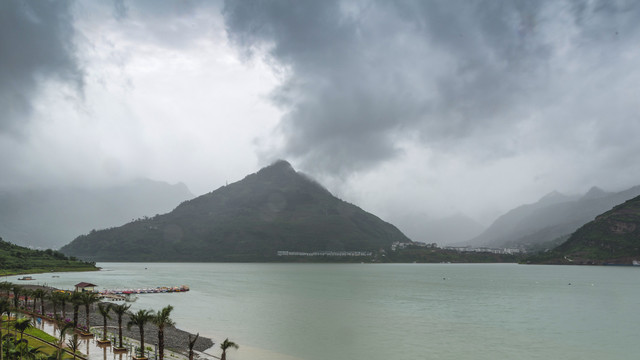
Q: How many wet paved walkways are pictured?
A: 1